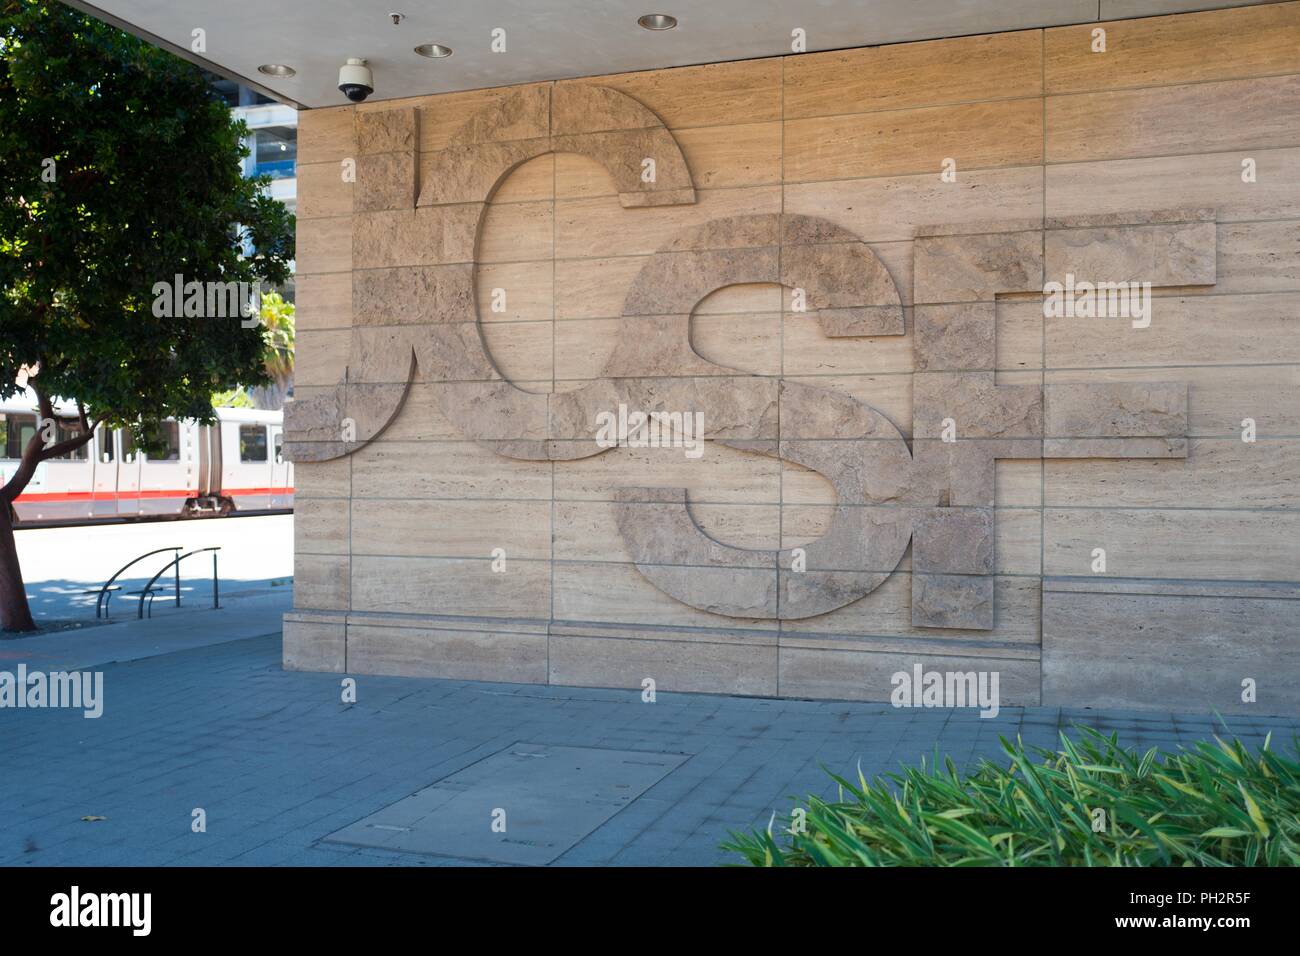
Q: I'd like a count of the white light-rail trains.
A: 1